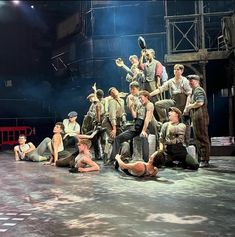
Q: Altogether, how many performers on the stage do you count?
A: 15